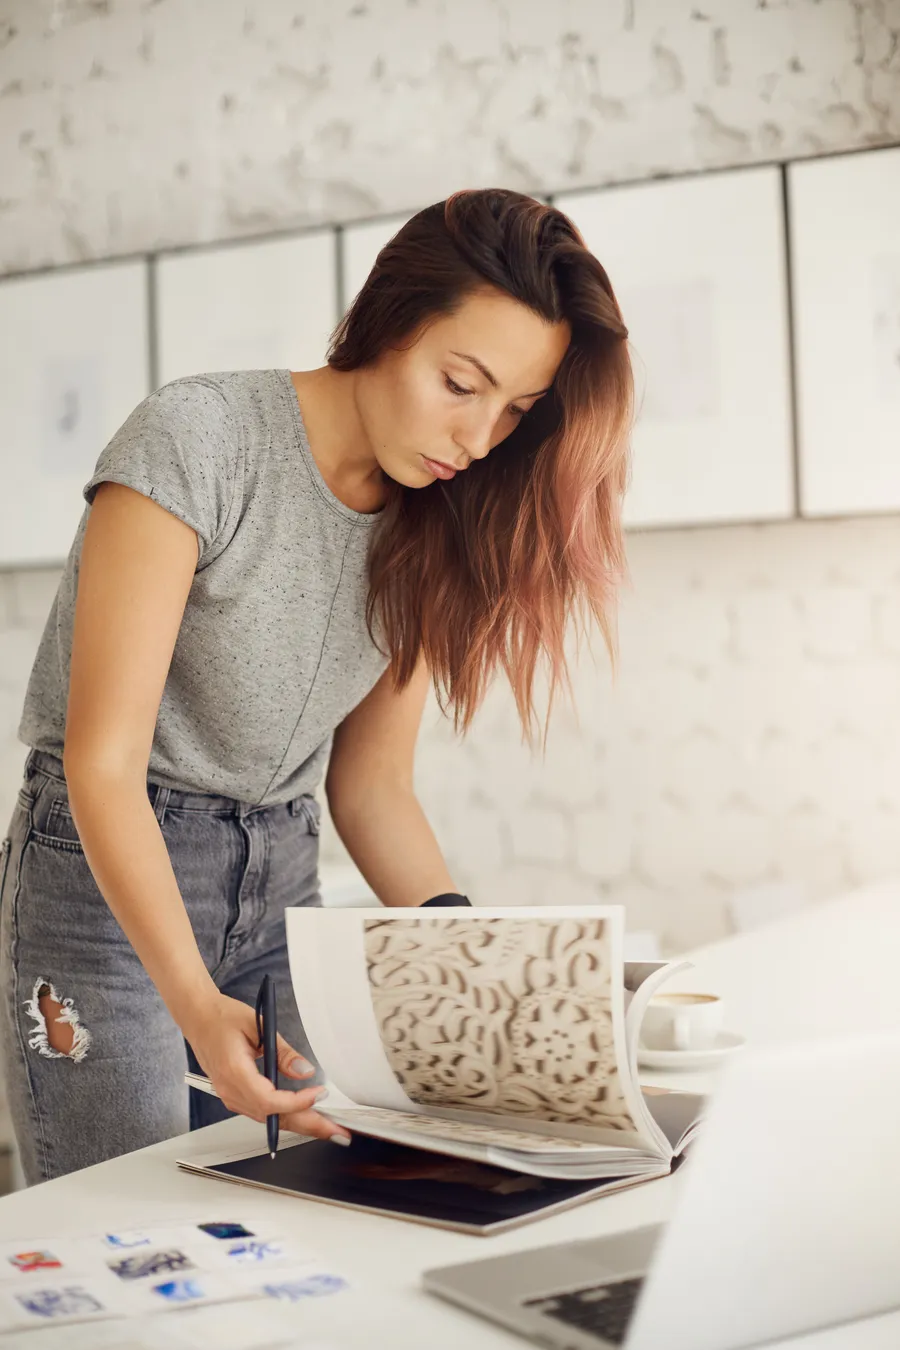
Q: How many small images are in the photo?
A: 8